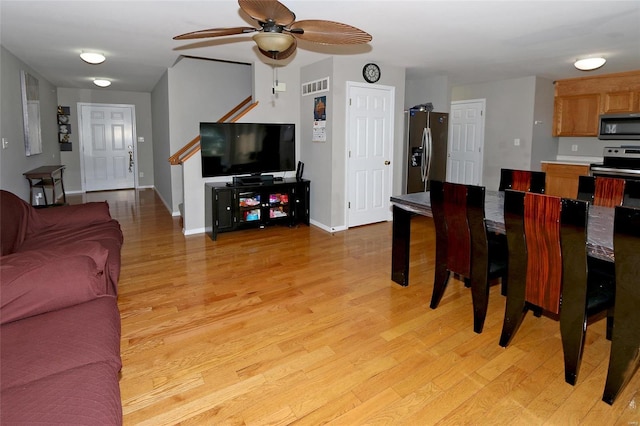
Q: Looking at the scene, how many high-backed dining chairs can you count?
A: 5